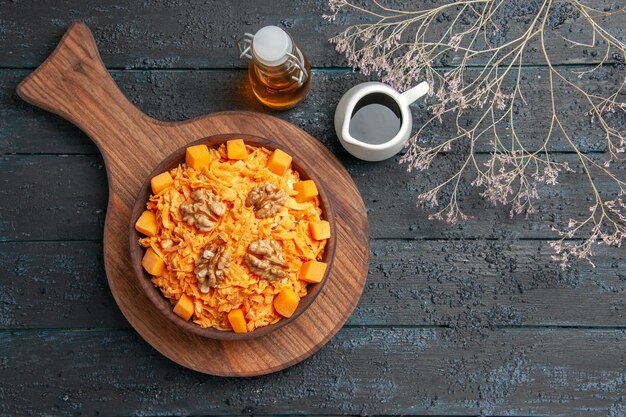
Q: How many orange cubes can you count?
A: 12